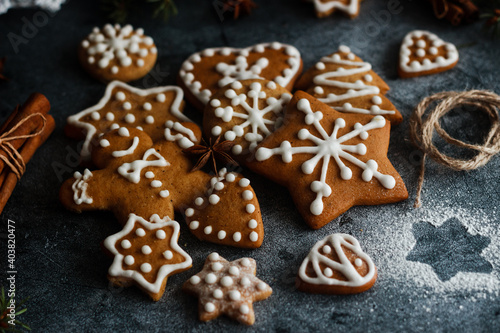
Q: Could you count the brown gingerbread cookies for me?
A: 13